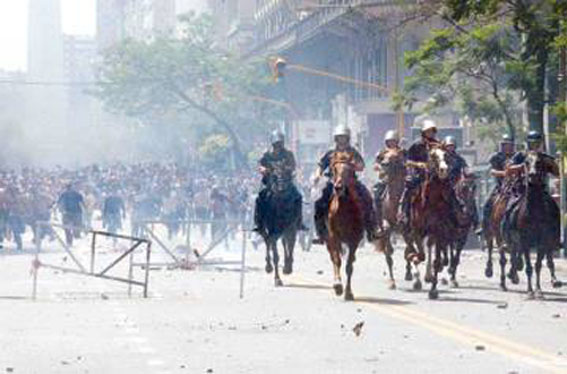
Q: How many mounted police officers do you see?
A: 7